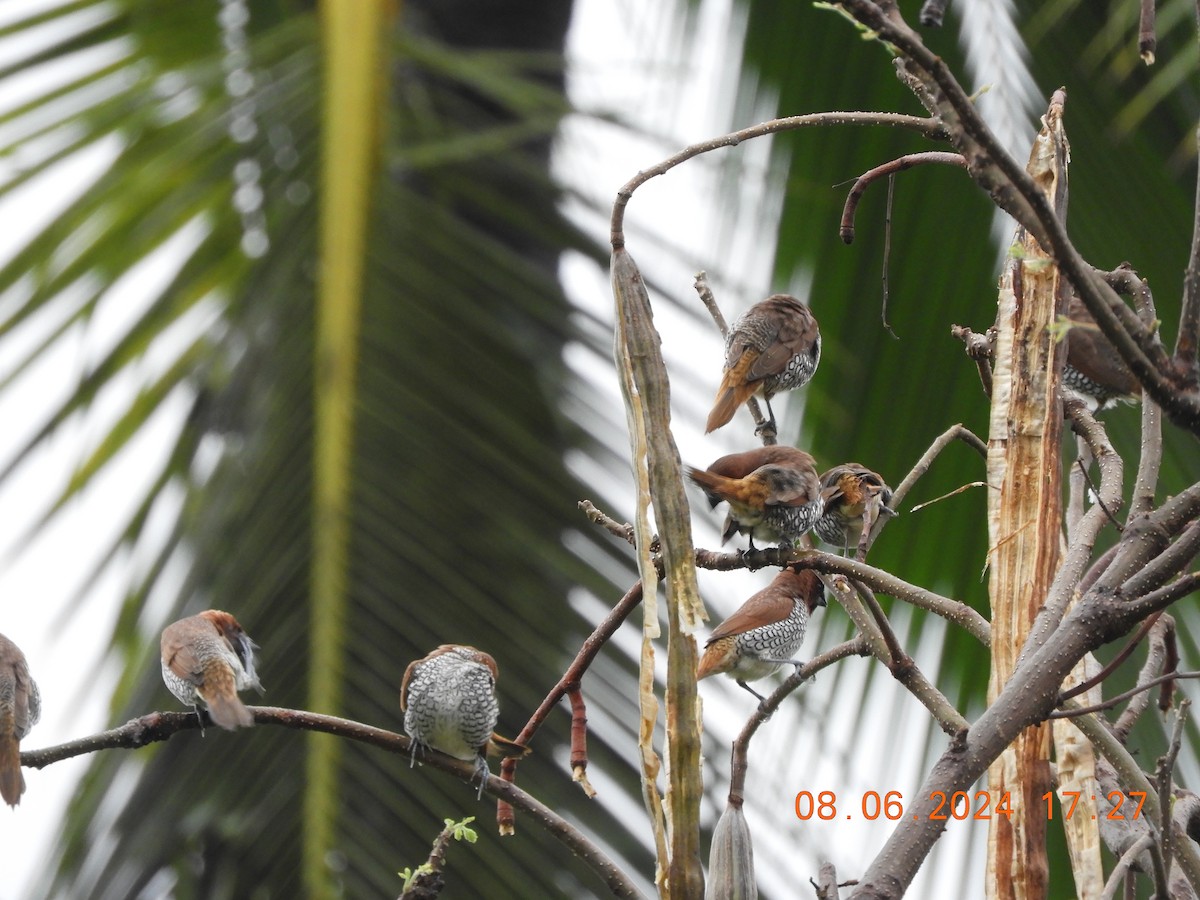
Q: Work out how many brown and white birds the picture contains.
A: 8